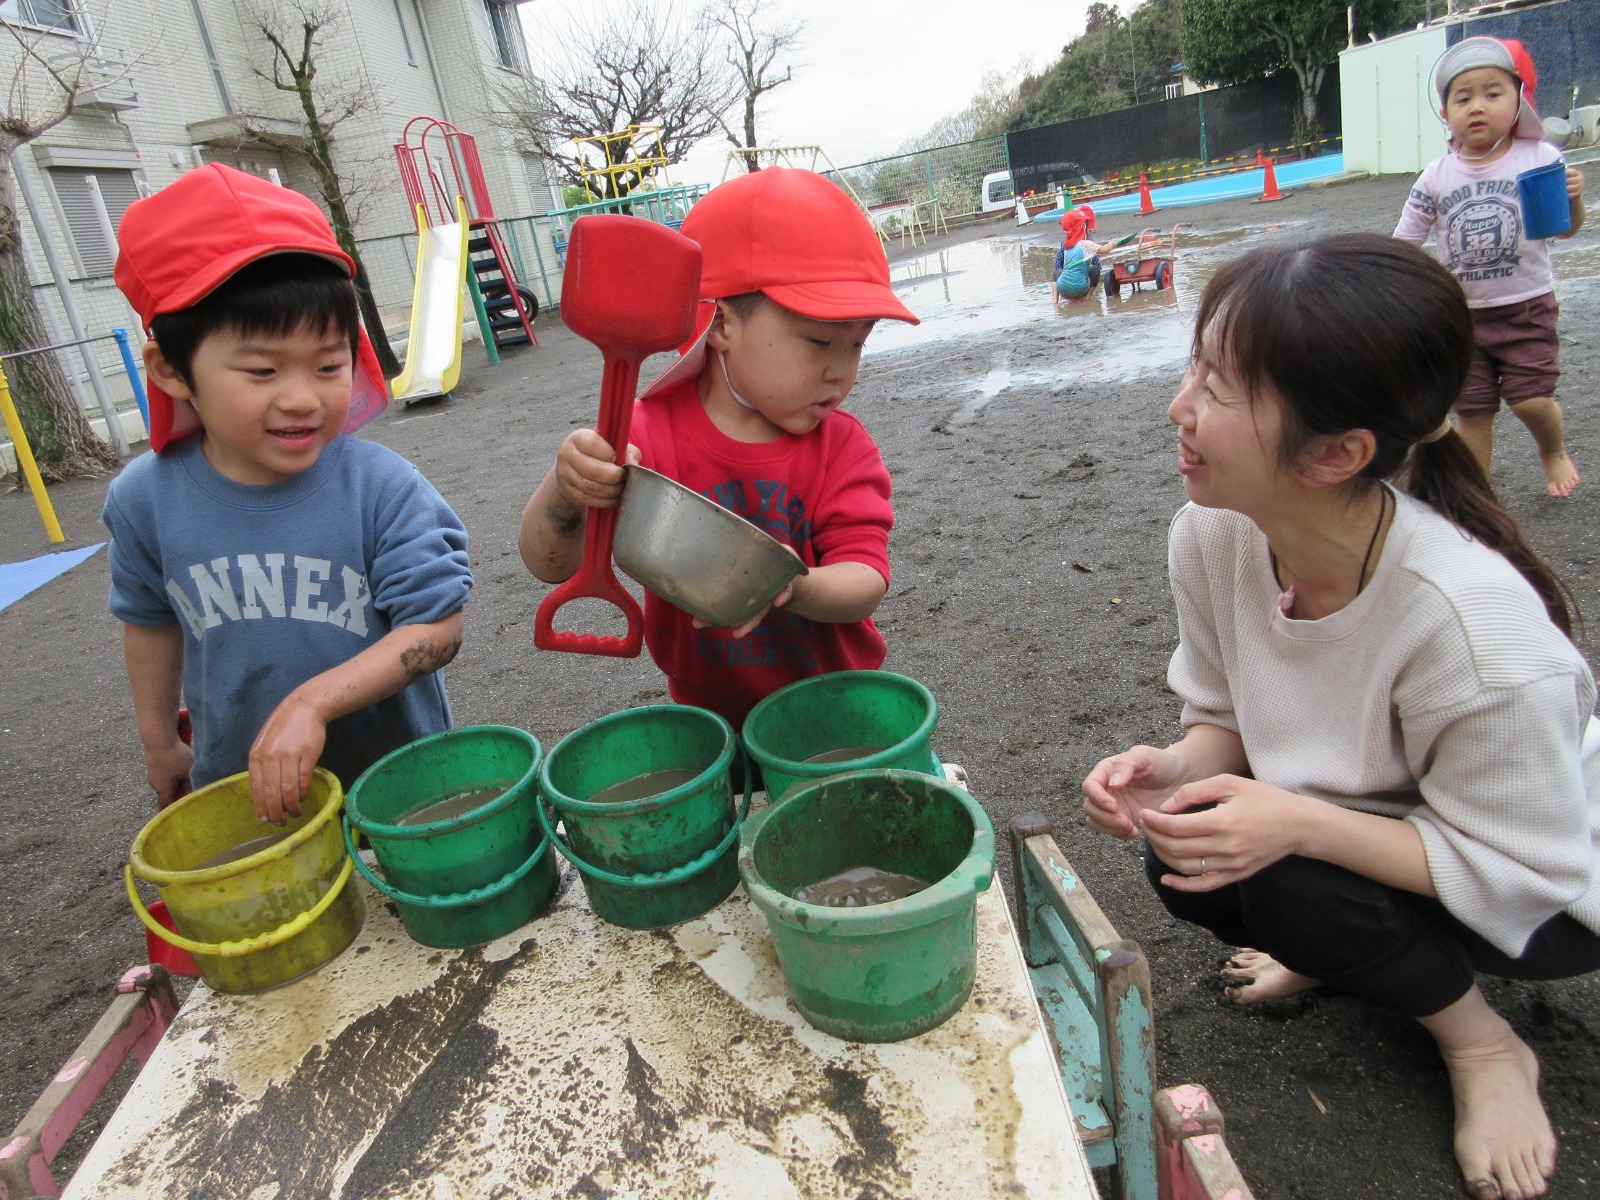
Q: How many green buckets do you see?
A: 4